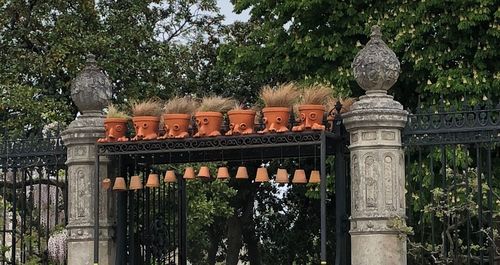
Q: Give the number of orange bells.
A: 13